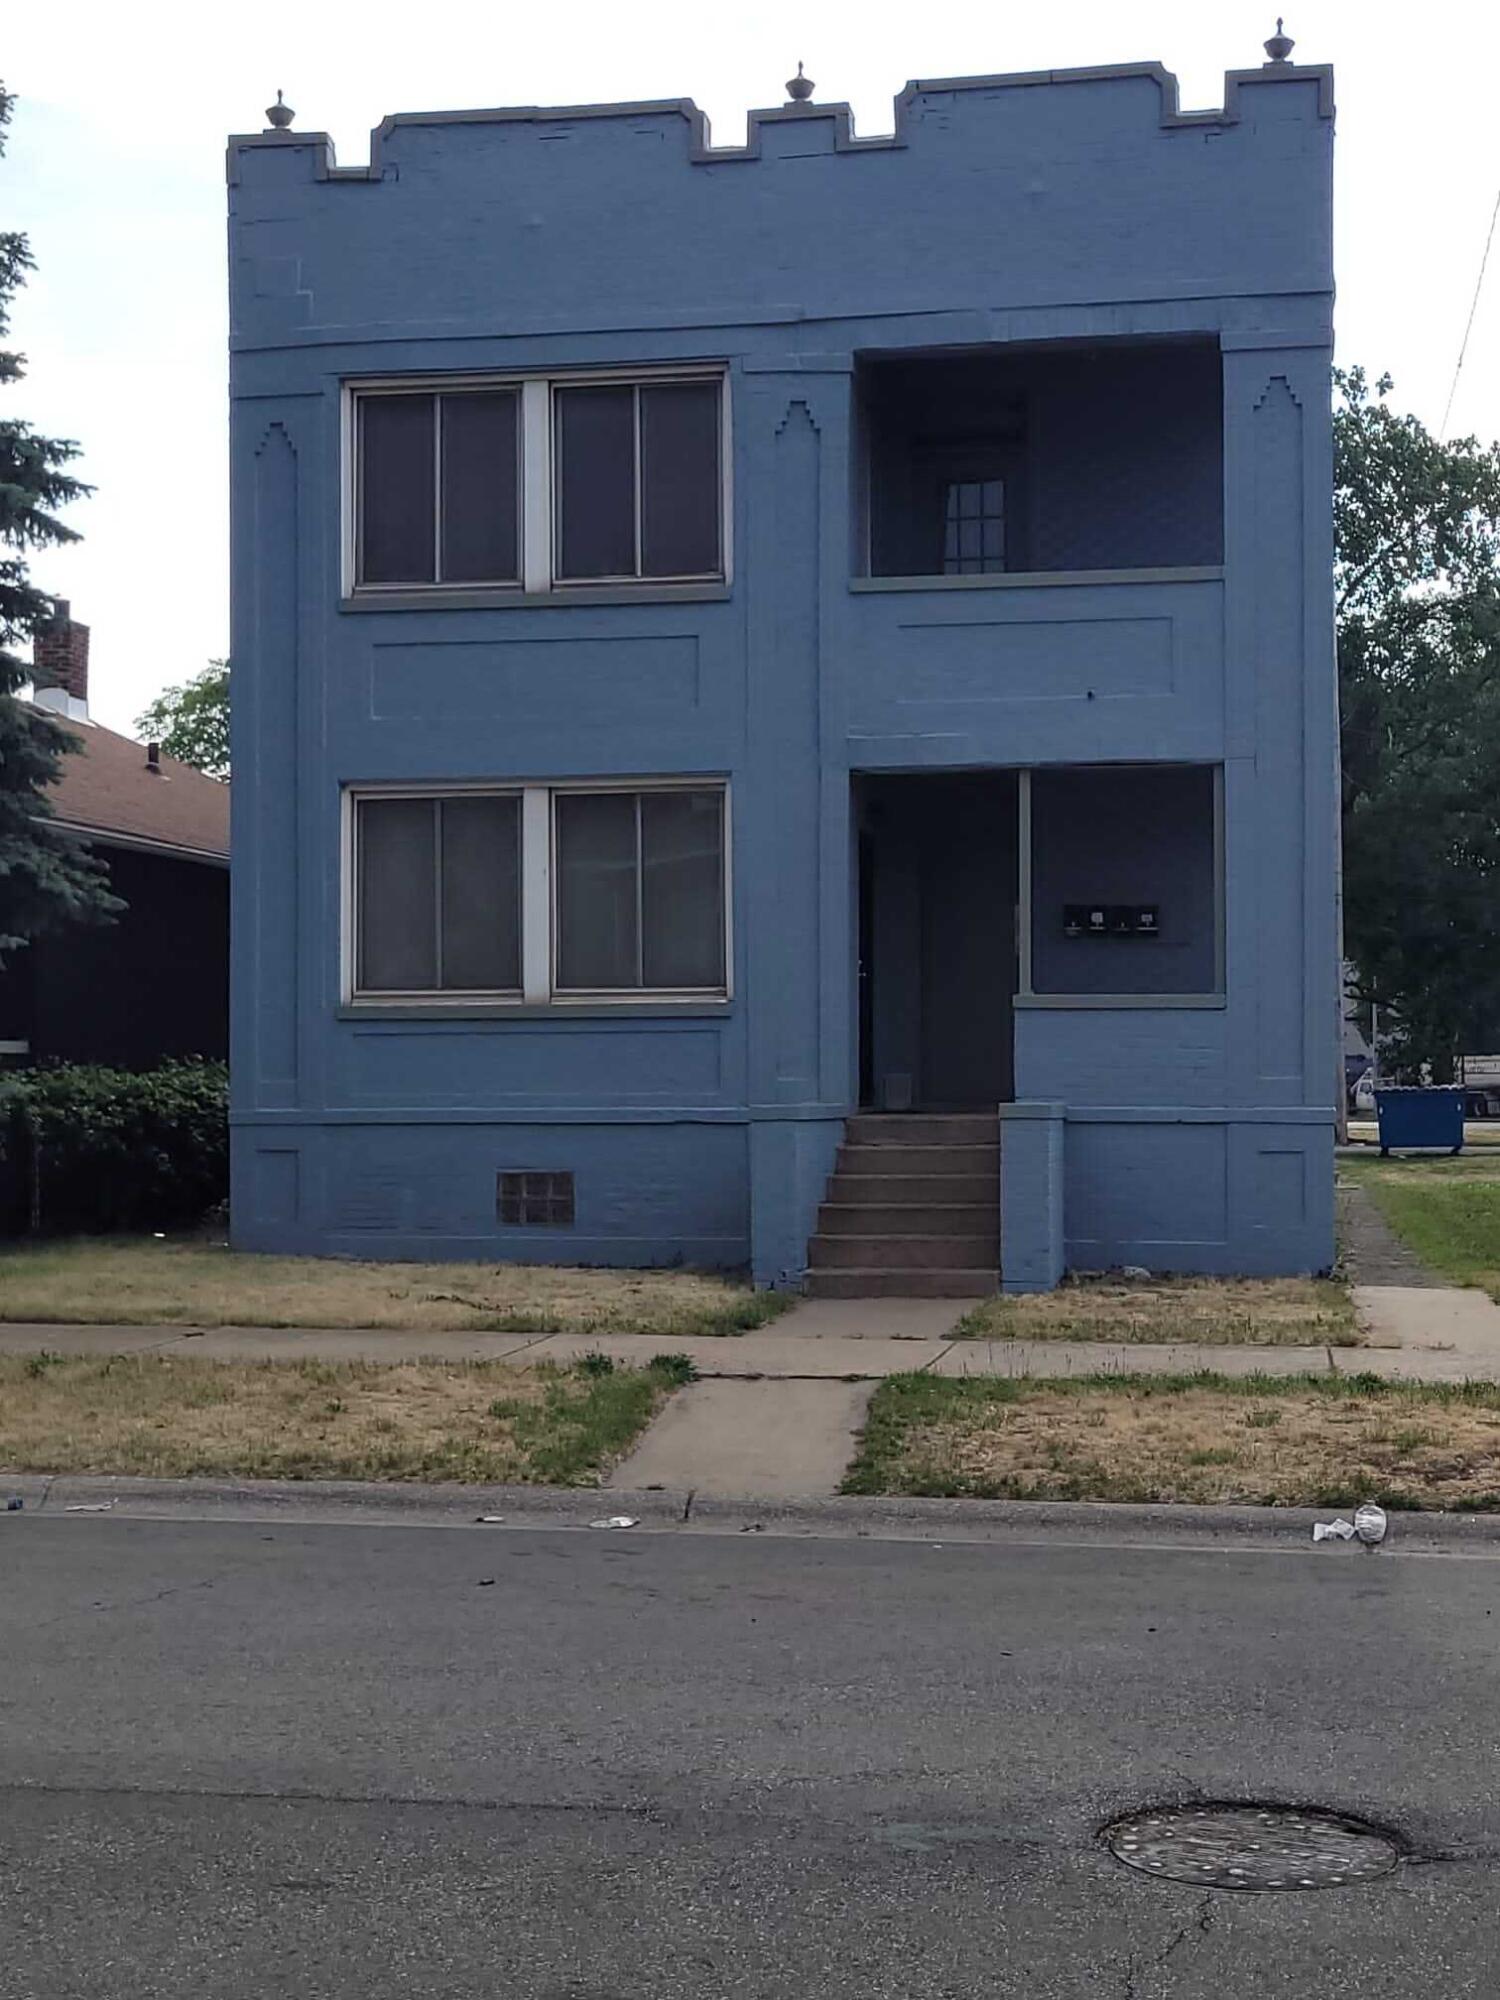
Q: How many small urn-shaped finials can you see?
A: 3